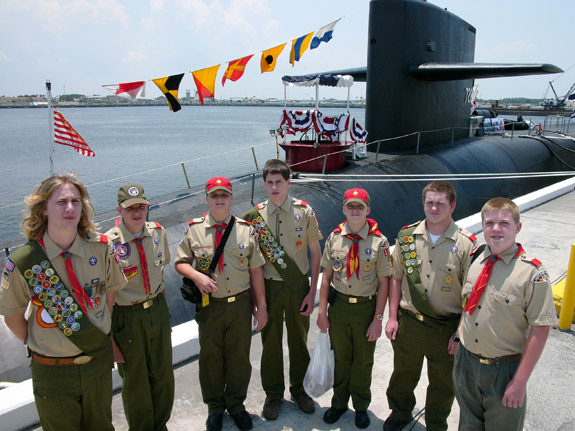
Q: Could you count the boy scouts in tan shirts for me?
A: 7